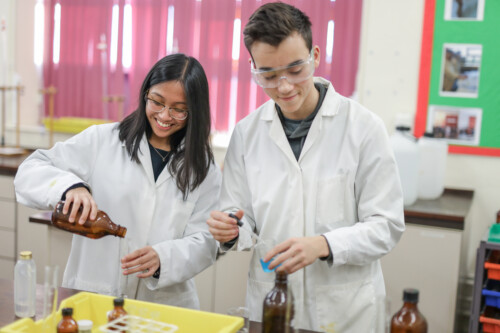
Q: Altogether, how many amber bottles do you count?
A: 5